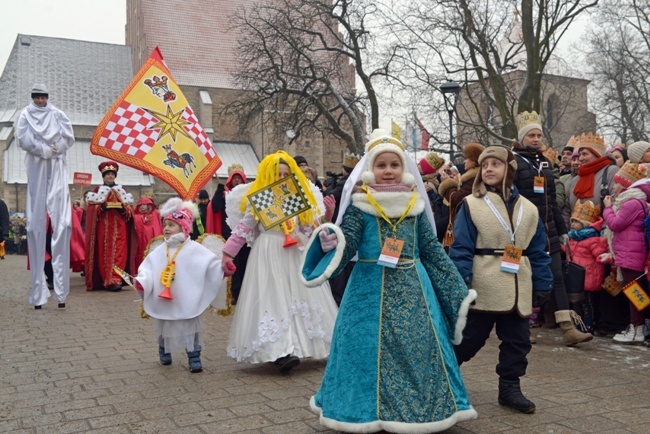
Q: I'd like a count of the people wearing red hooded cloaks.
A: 2